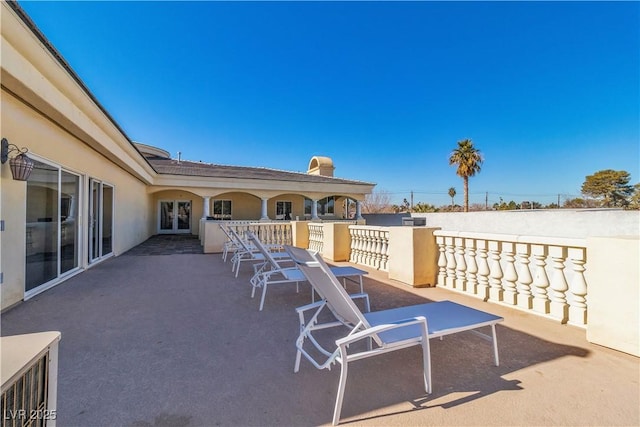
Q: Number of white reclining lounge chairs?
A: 4